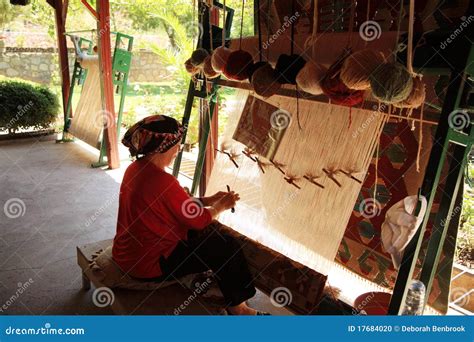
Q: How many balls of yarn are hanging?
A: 13